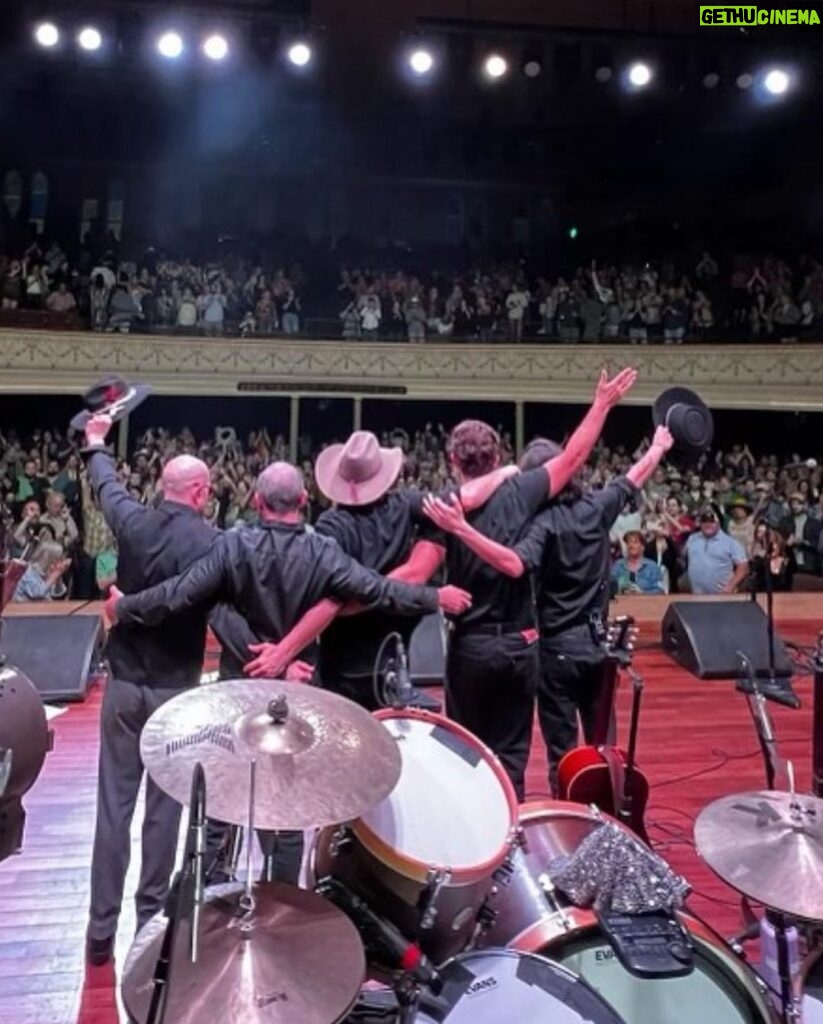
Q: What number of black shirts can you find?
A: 5